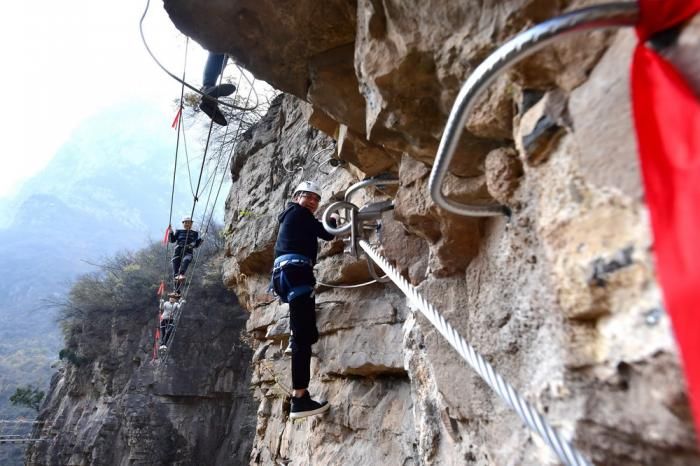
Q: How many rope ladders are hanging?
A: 1